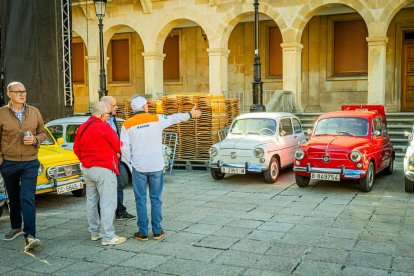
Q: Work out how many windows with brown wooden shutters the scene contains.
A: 5